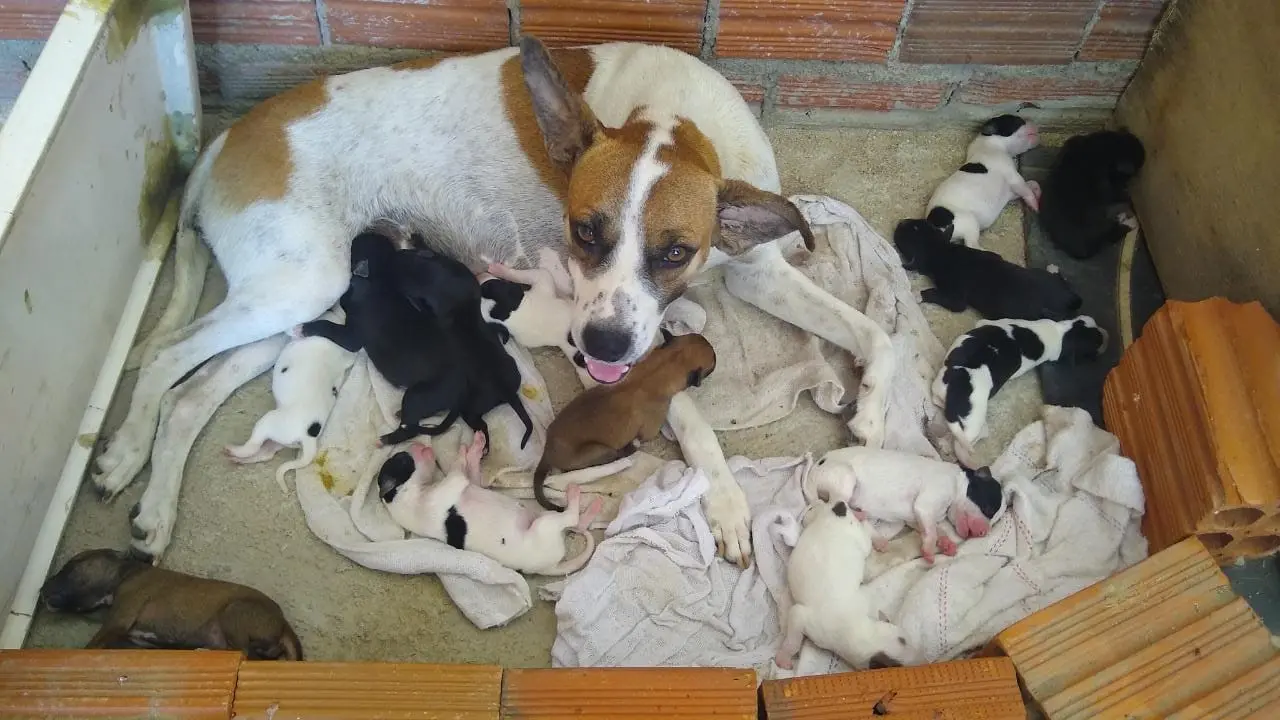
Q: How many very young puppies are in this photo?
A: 13